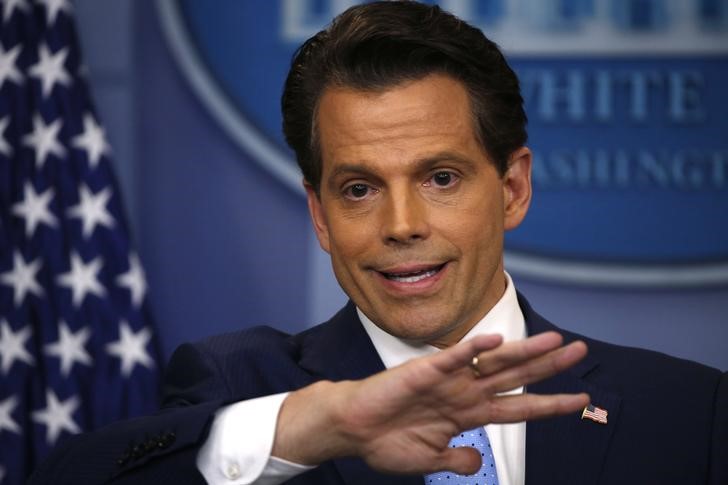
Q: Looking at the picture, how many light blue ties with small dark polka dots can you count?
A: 1